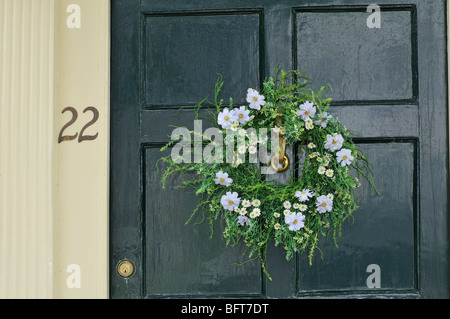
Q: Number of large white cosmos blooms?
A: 13